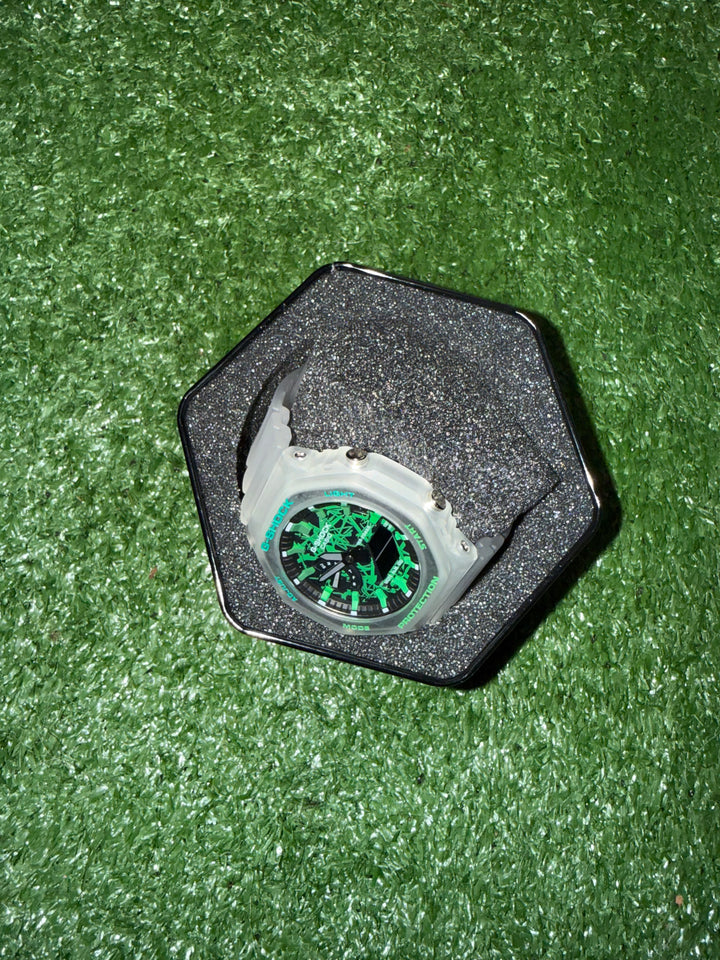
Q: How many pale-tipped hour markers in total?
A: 11